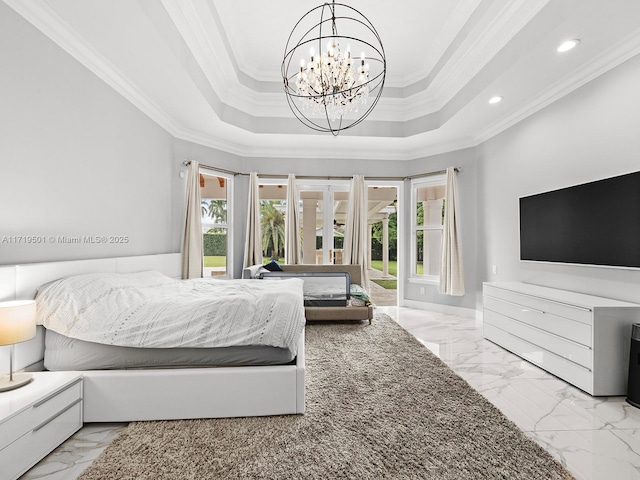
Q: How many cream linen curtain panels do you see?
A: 5